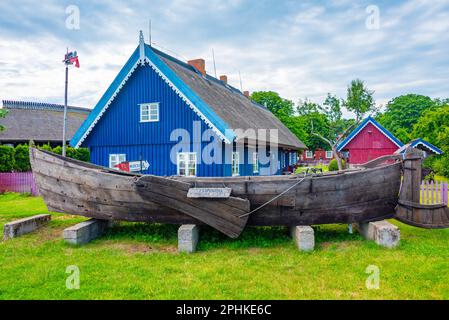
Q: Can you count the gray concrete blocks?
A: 5